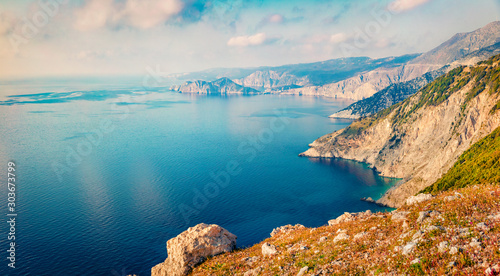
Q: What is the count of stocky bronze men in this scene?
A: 0